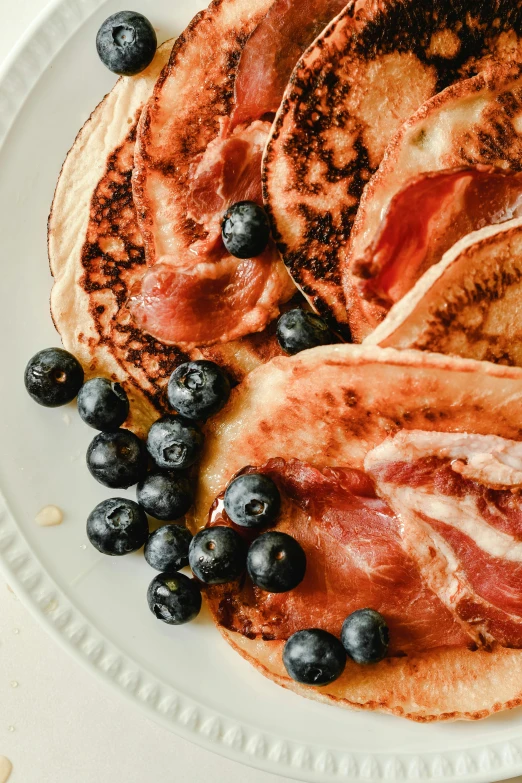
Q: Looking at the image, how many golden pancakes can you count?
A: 6